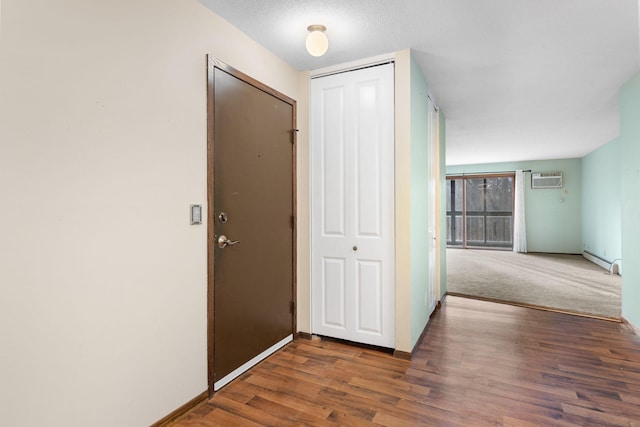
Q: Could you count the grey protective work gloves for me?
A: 0